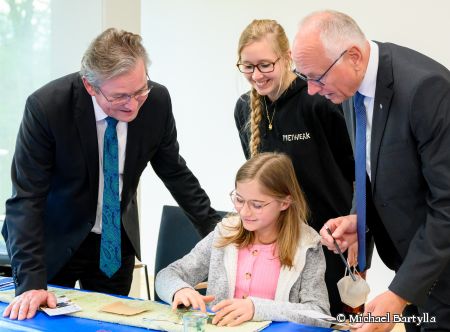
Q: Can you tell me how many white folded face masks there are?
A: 1